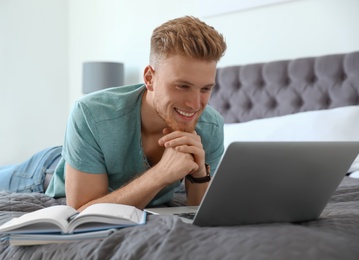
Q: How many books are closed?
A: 1